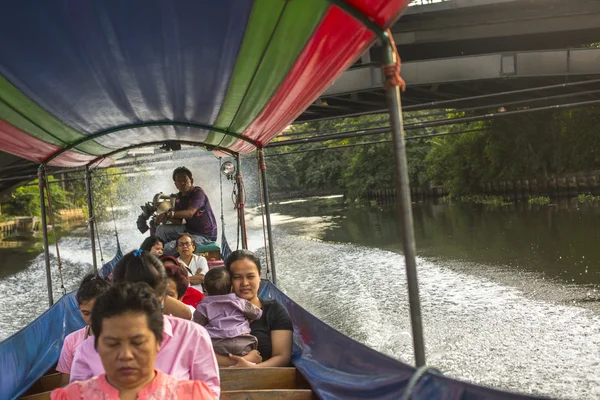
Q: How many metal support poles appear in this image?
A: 5